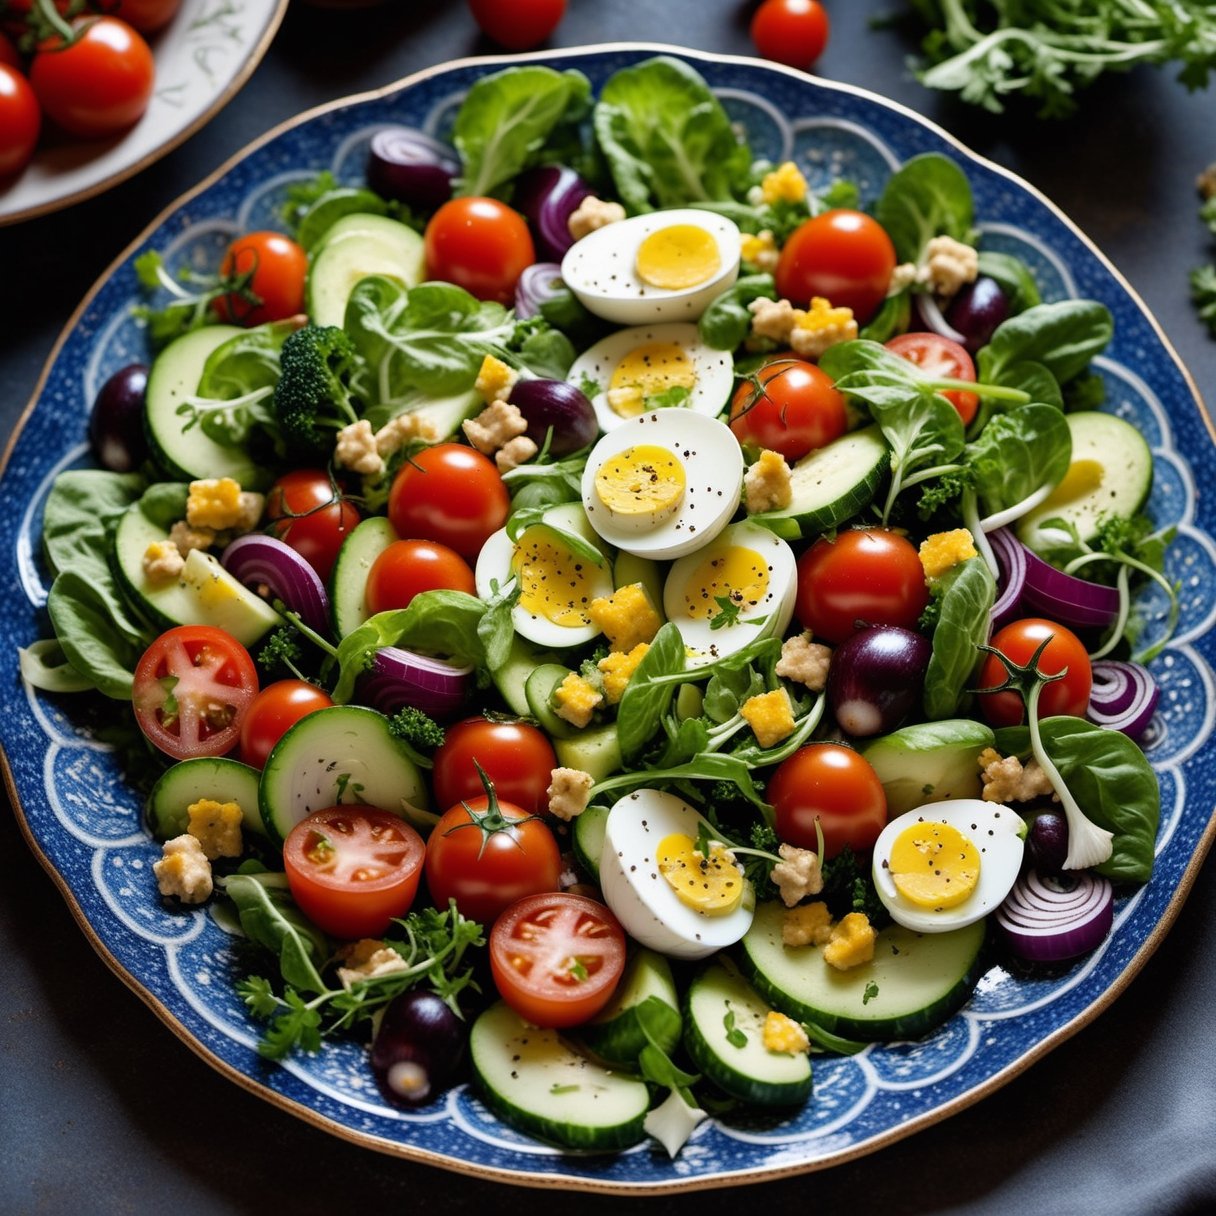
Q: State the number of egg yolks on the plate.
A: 7